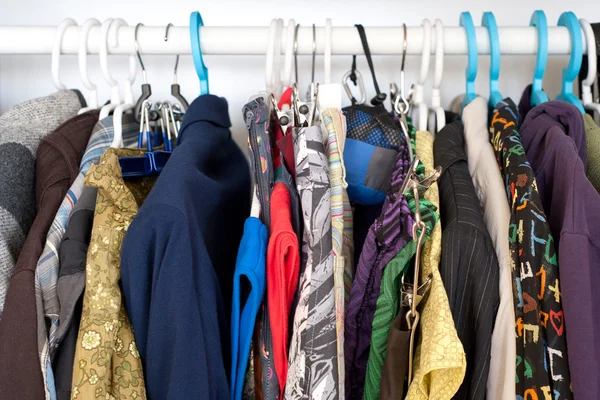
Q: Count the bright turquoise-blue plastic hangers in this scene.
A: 5